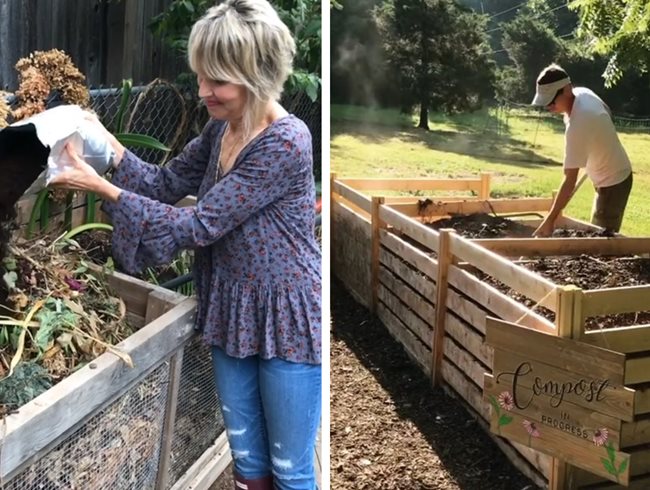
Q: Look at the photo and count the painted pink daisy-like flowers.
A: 3